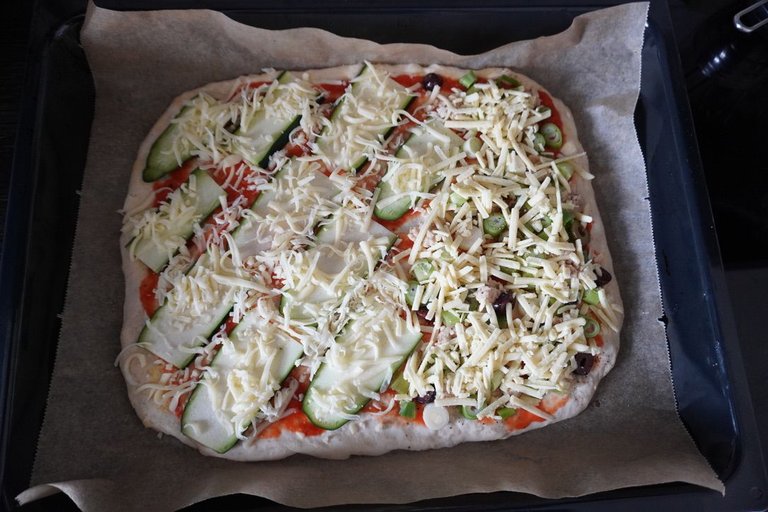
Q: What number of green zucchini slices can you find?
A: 10